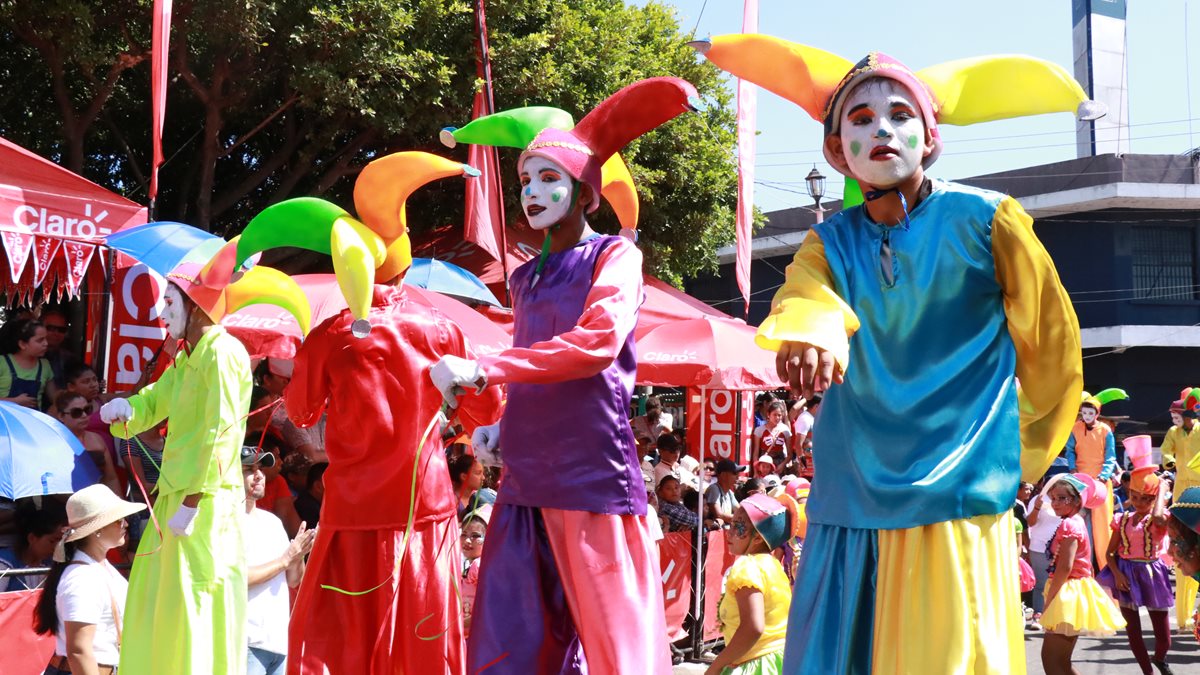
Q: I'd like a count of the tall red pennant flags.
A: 3